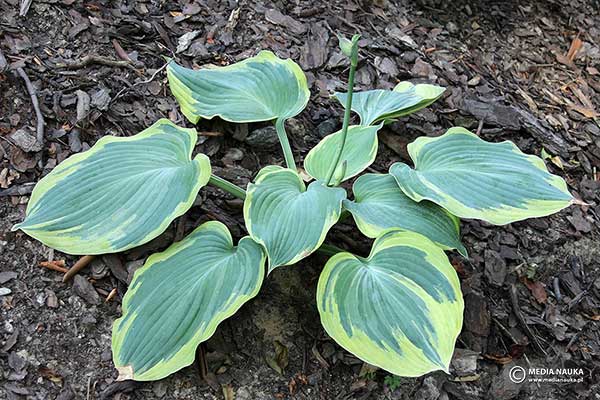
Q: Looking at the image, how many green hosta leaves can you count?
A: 9